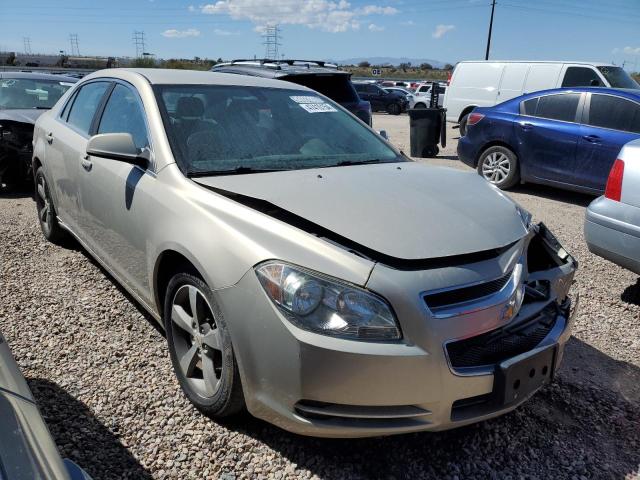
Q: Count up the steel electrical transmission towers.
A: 4